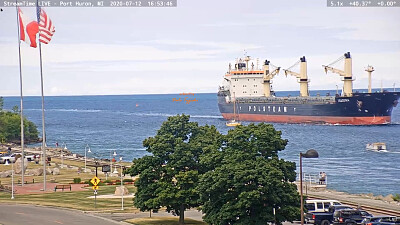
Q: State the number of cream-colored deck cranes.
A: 3